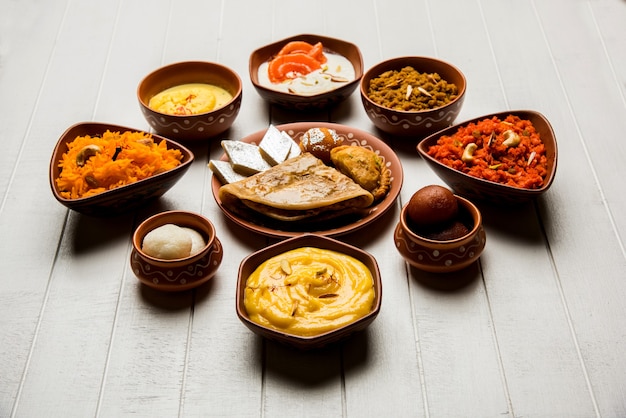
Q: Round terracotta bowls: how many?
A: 4